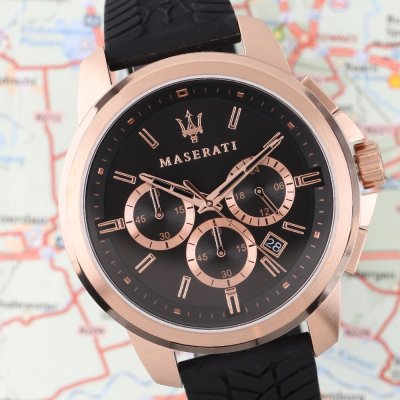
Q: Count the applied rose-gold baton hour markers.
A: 11